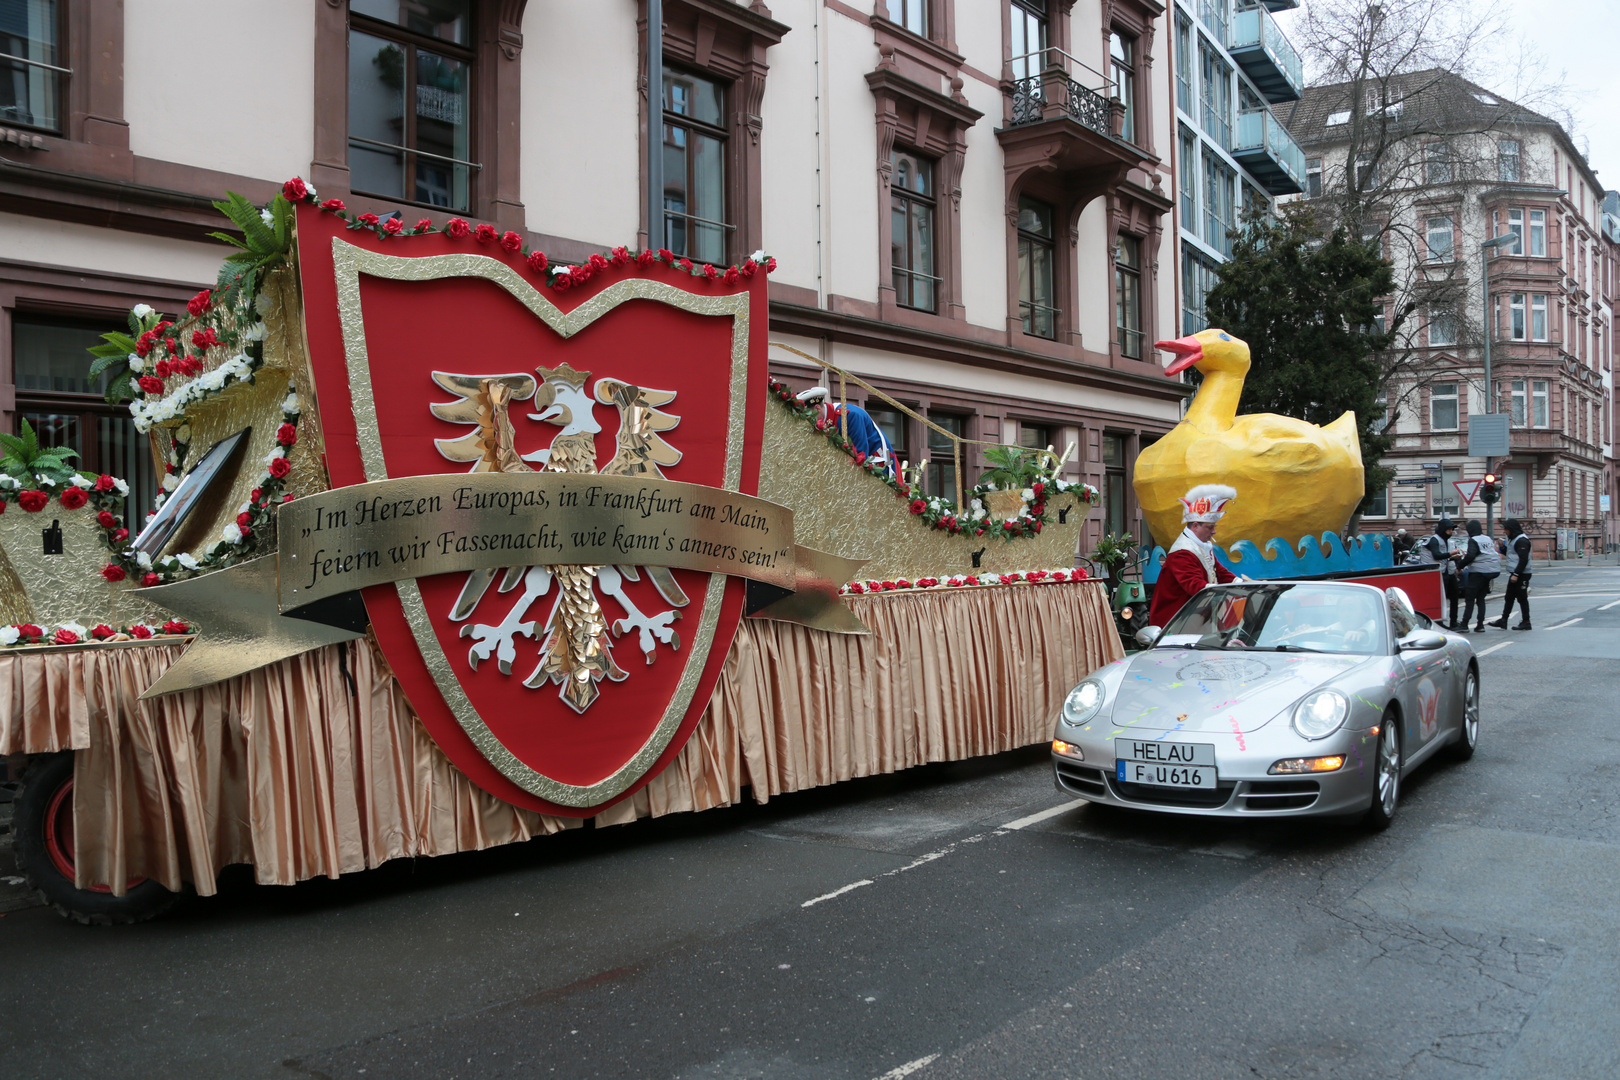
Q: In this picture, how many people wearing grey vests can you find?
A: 3